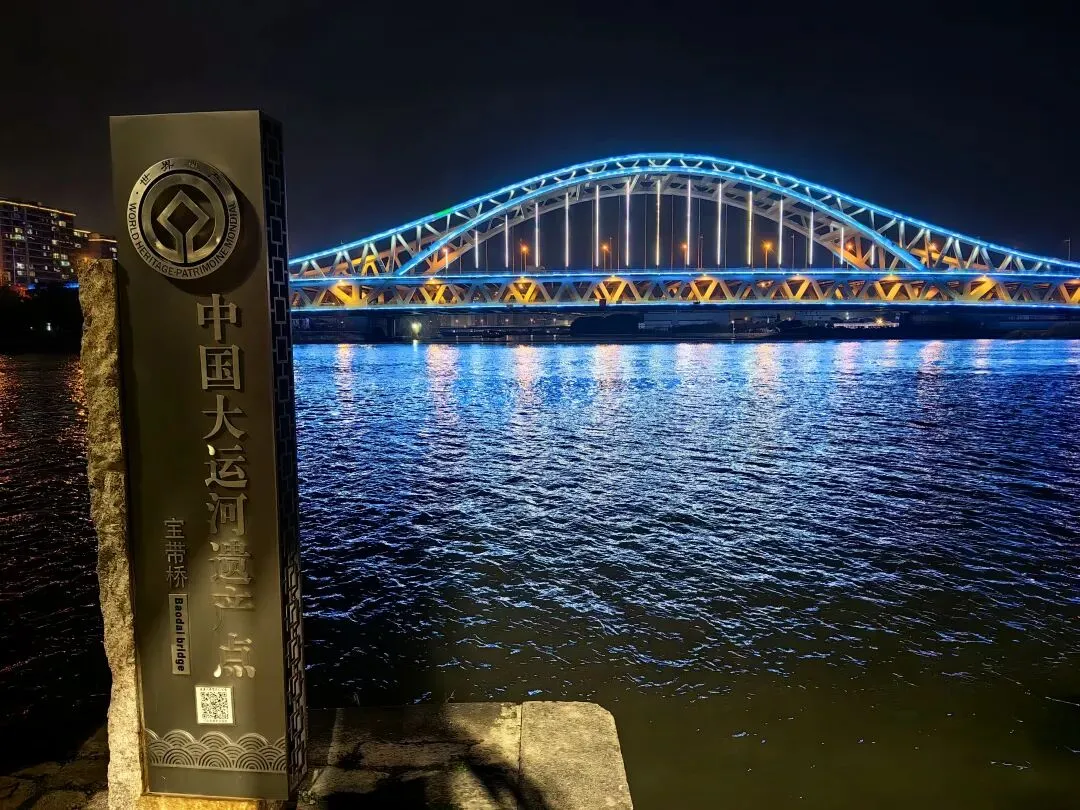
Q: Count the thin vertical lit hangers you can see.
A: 15